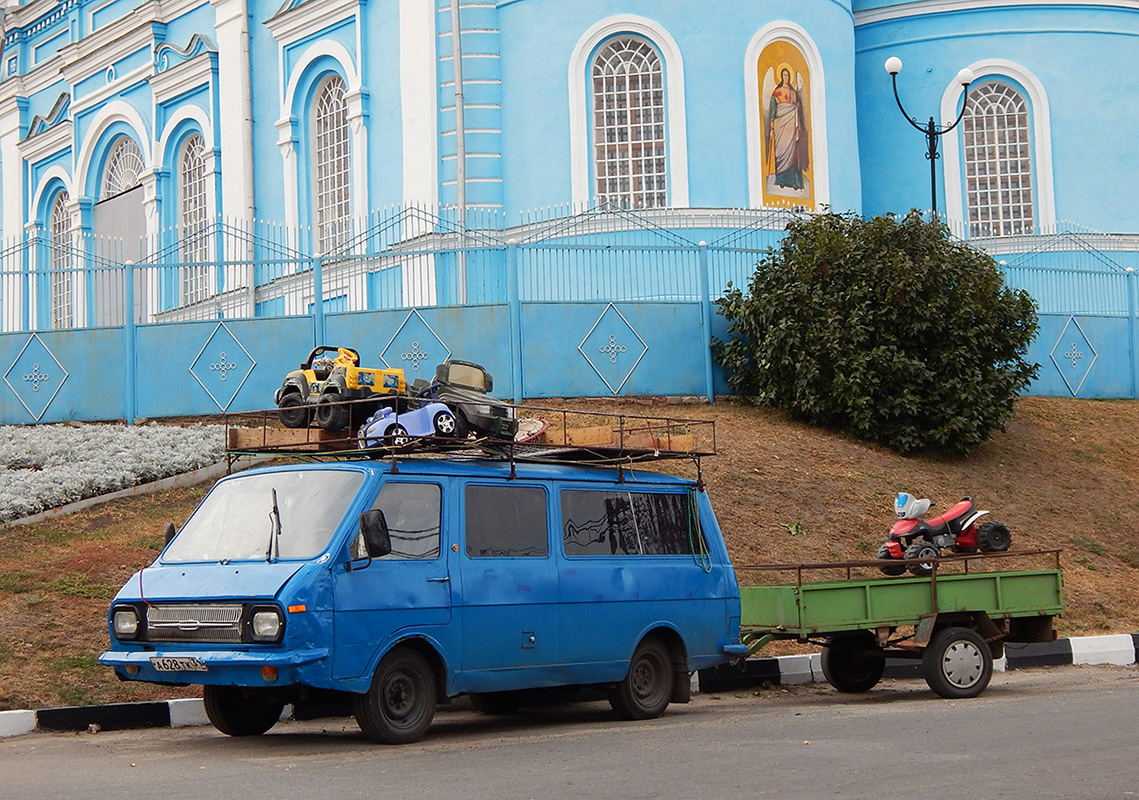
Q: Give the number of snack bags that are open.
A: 0